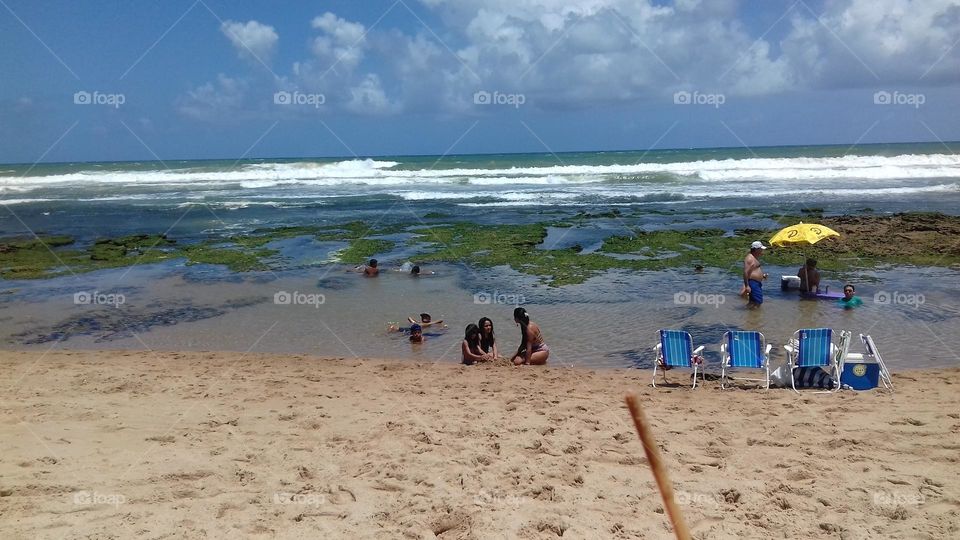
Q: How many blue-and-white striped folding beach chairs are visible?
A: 3